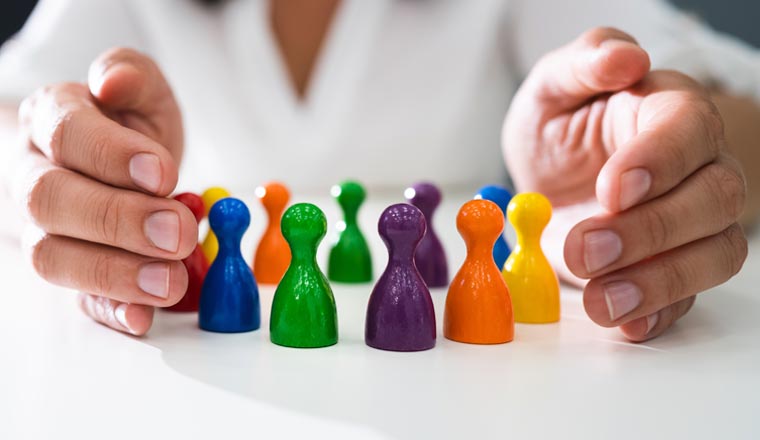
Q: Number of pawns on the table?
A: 11